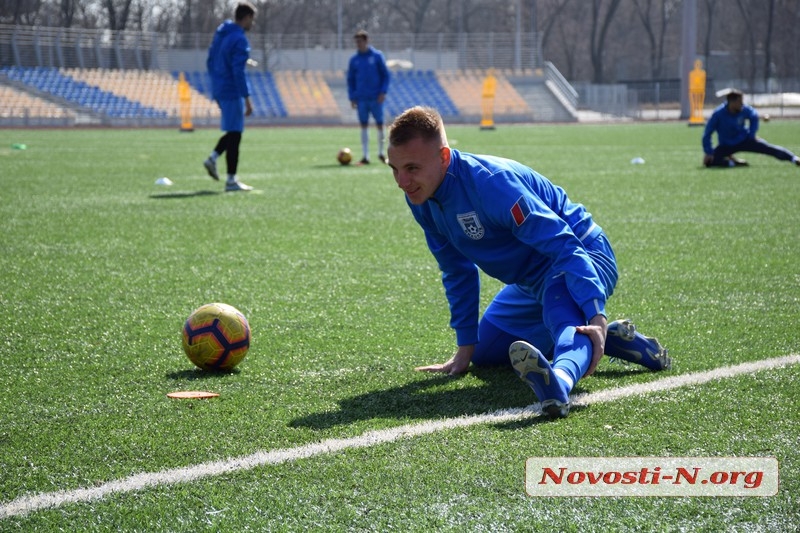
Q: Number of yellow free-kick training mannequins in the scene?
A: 3